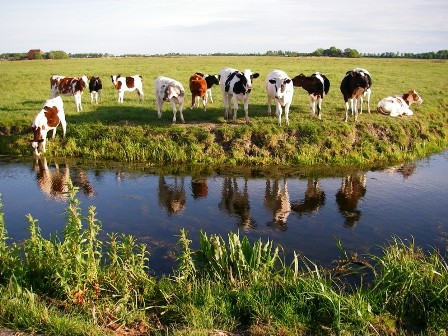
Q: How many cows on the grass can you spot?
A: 12